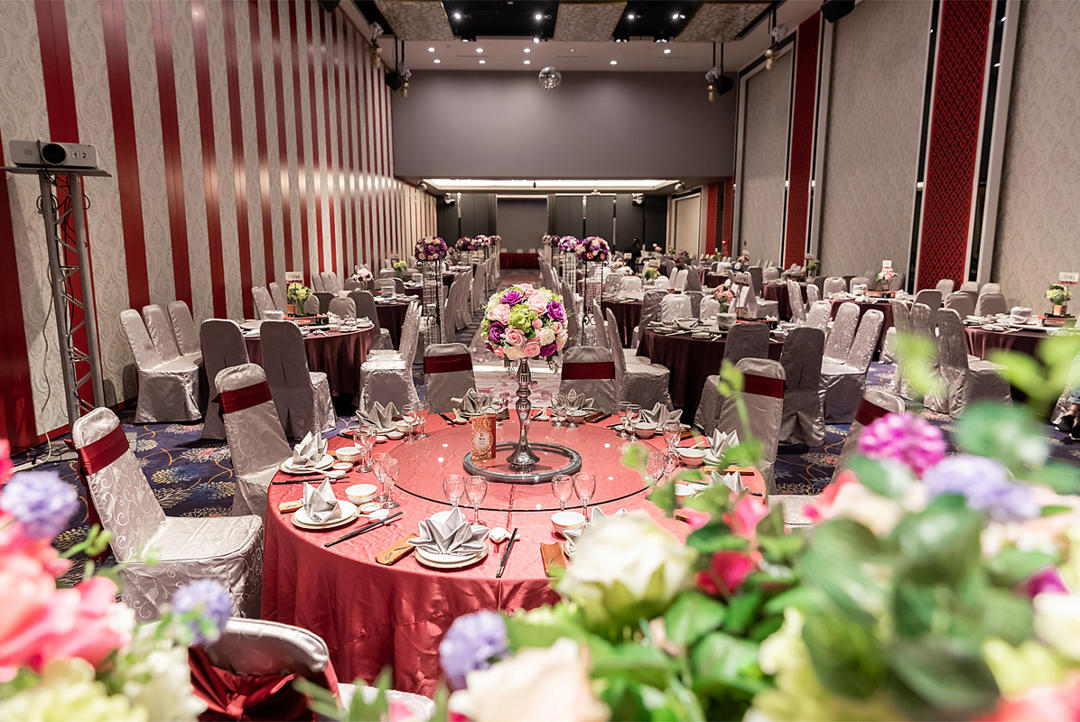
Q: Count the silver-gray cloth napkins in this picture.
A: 10